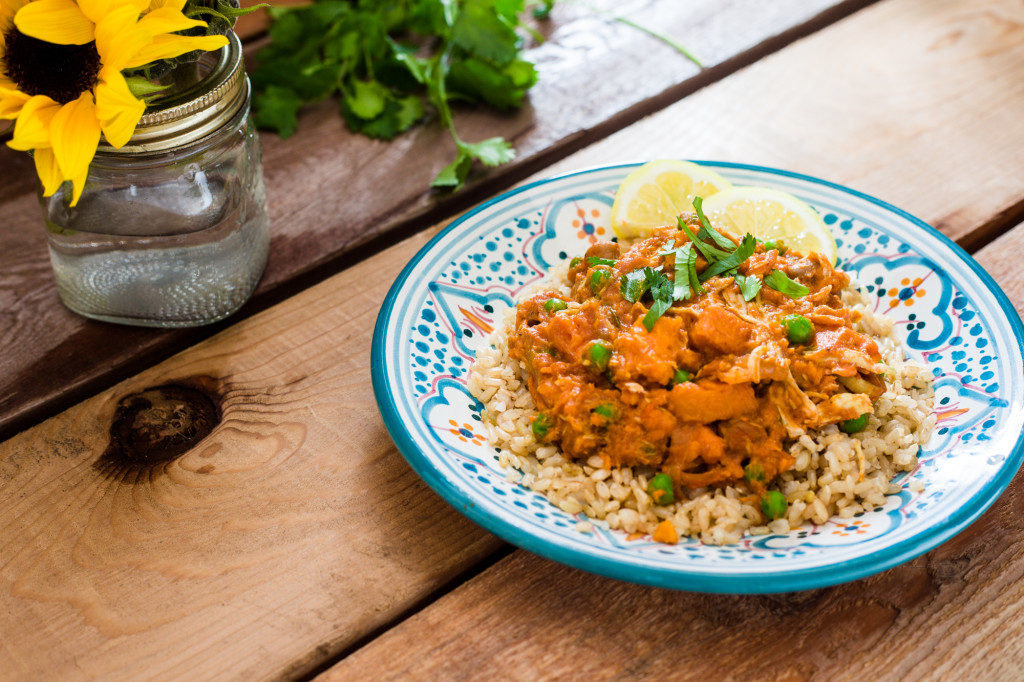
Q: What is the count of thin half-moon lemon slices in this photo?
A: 2